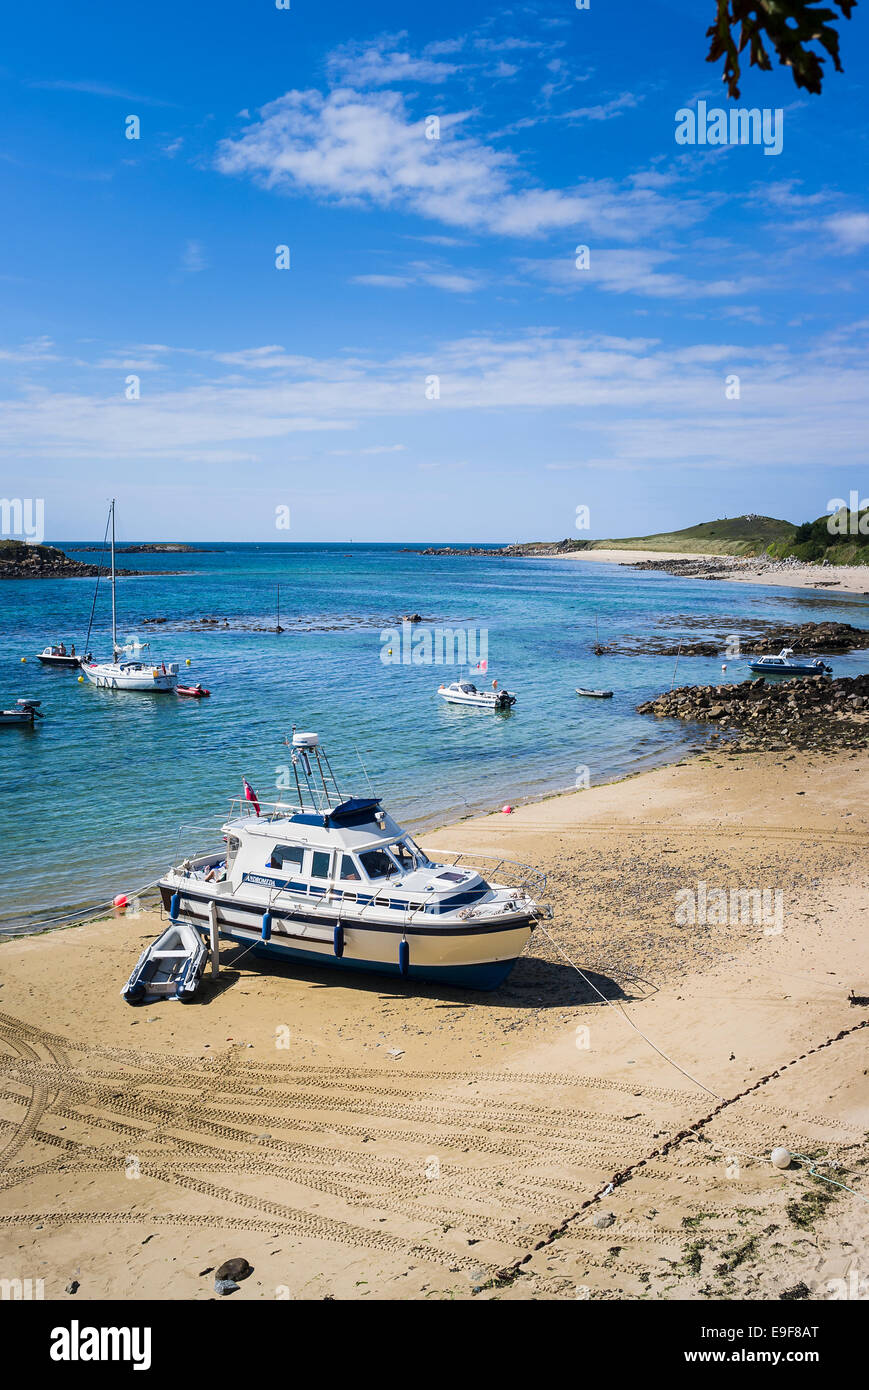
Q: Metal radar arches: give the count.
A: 1